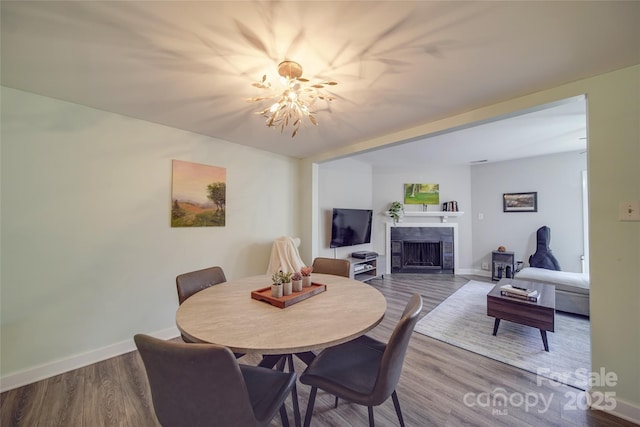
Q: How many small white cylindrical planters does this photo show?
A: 4